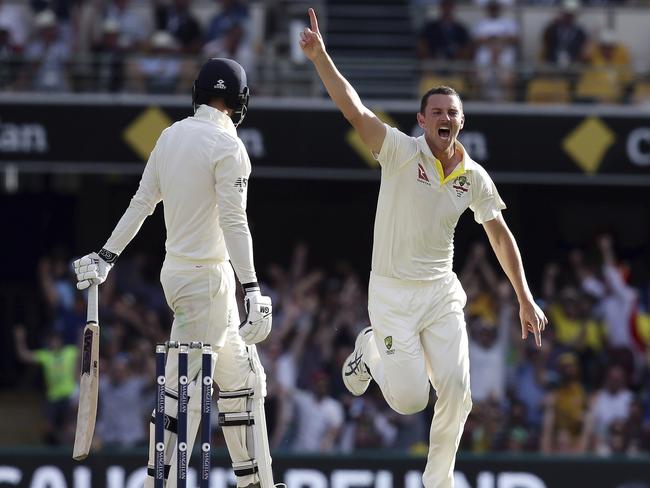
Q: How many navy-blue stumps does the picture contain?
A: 3